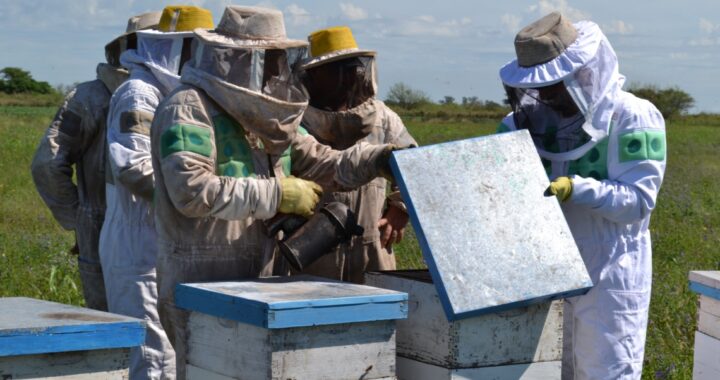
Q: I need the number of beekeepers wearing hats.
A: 5